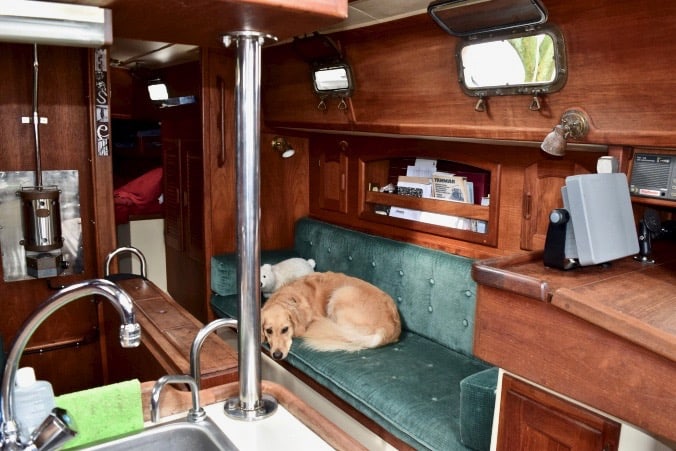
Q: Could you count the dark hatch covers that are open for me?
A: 2